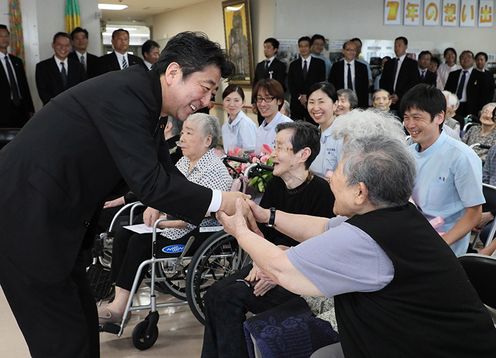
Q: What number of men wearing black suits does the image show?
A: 13